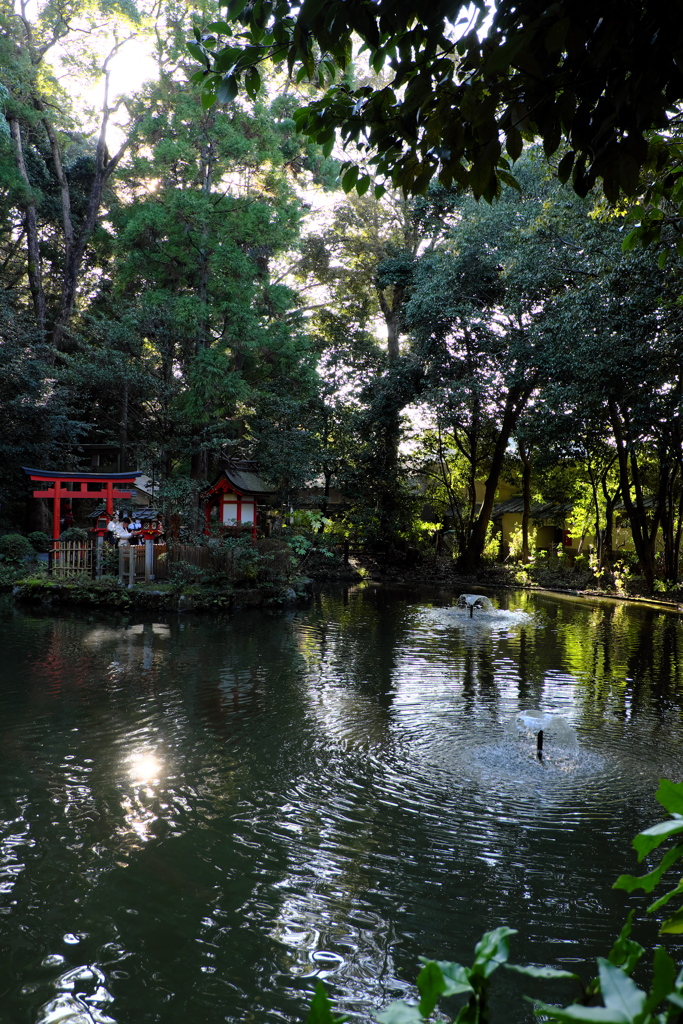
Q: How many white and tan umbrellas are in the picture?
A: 0